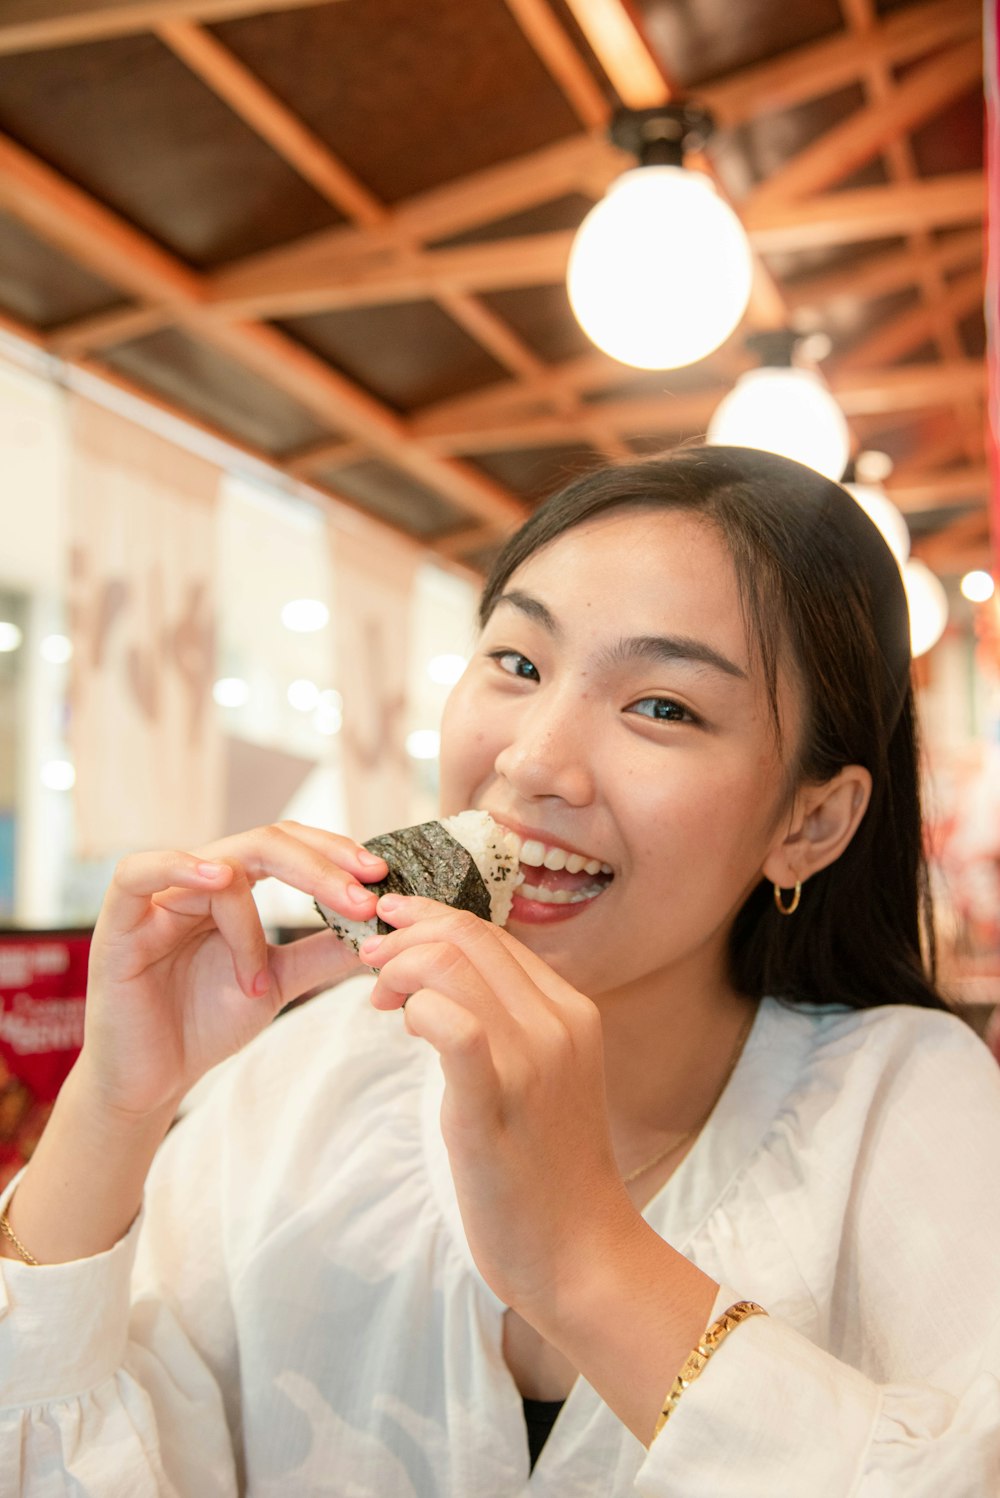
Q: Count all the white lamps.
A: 4